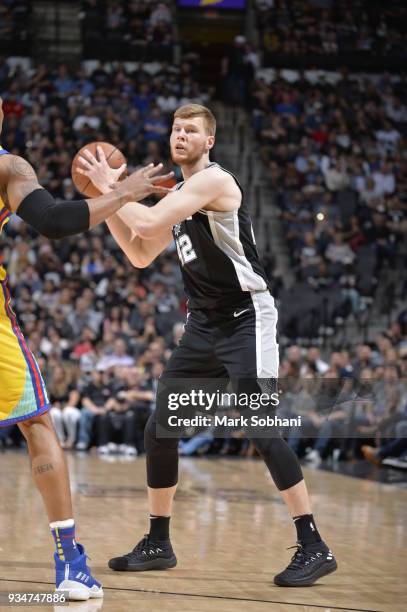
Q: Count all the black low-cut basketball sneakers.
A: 2